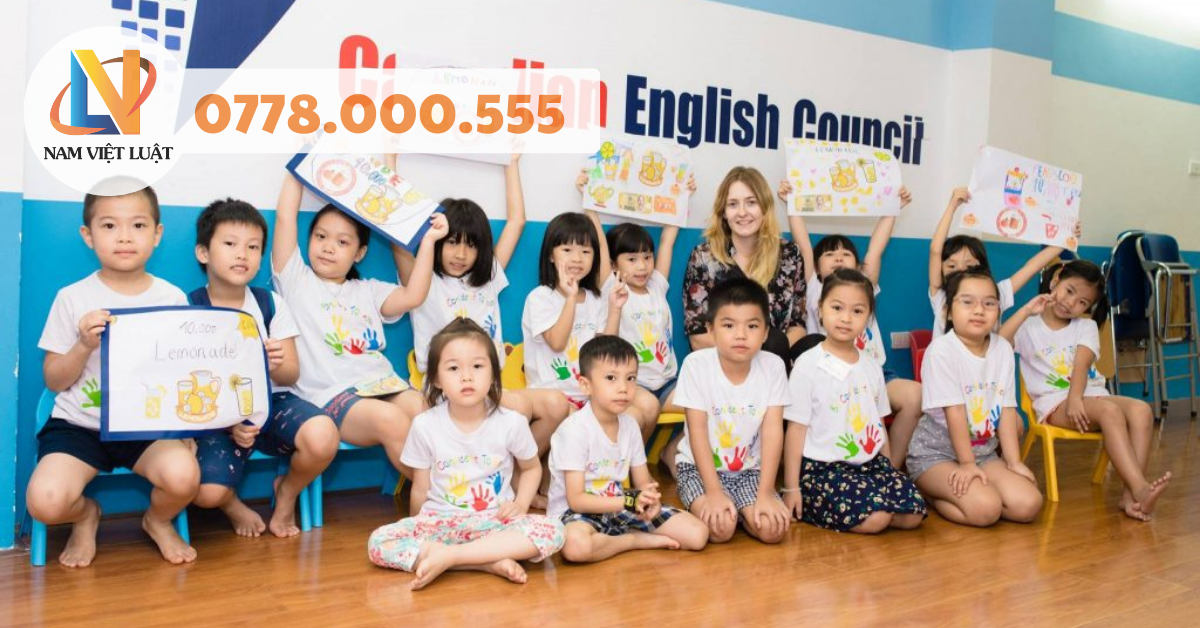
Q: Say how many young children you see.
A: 14